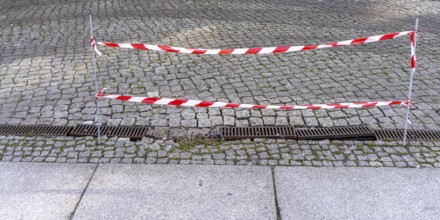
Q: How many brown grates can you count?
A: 5